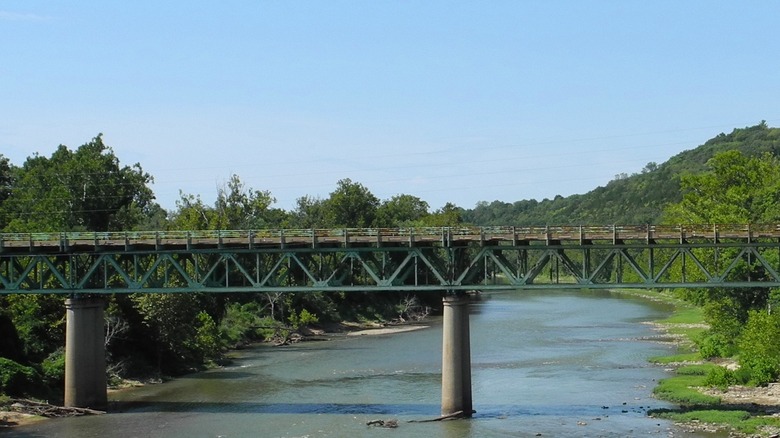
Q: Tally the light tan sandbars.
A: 1